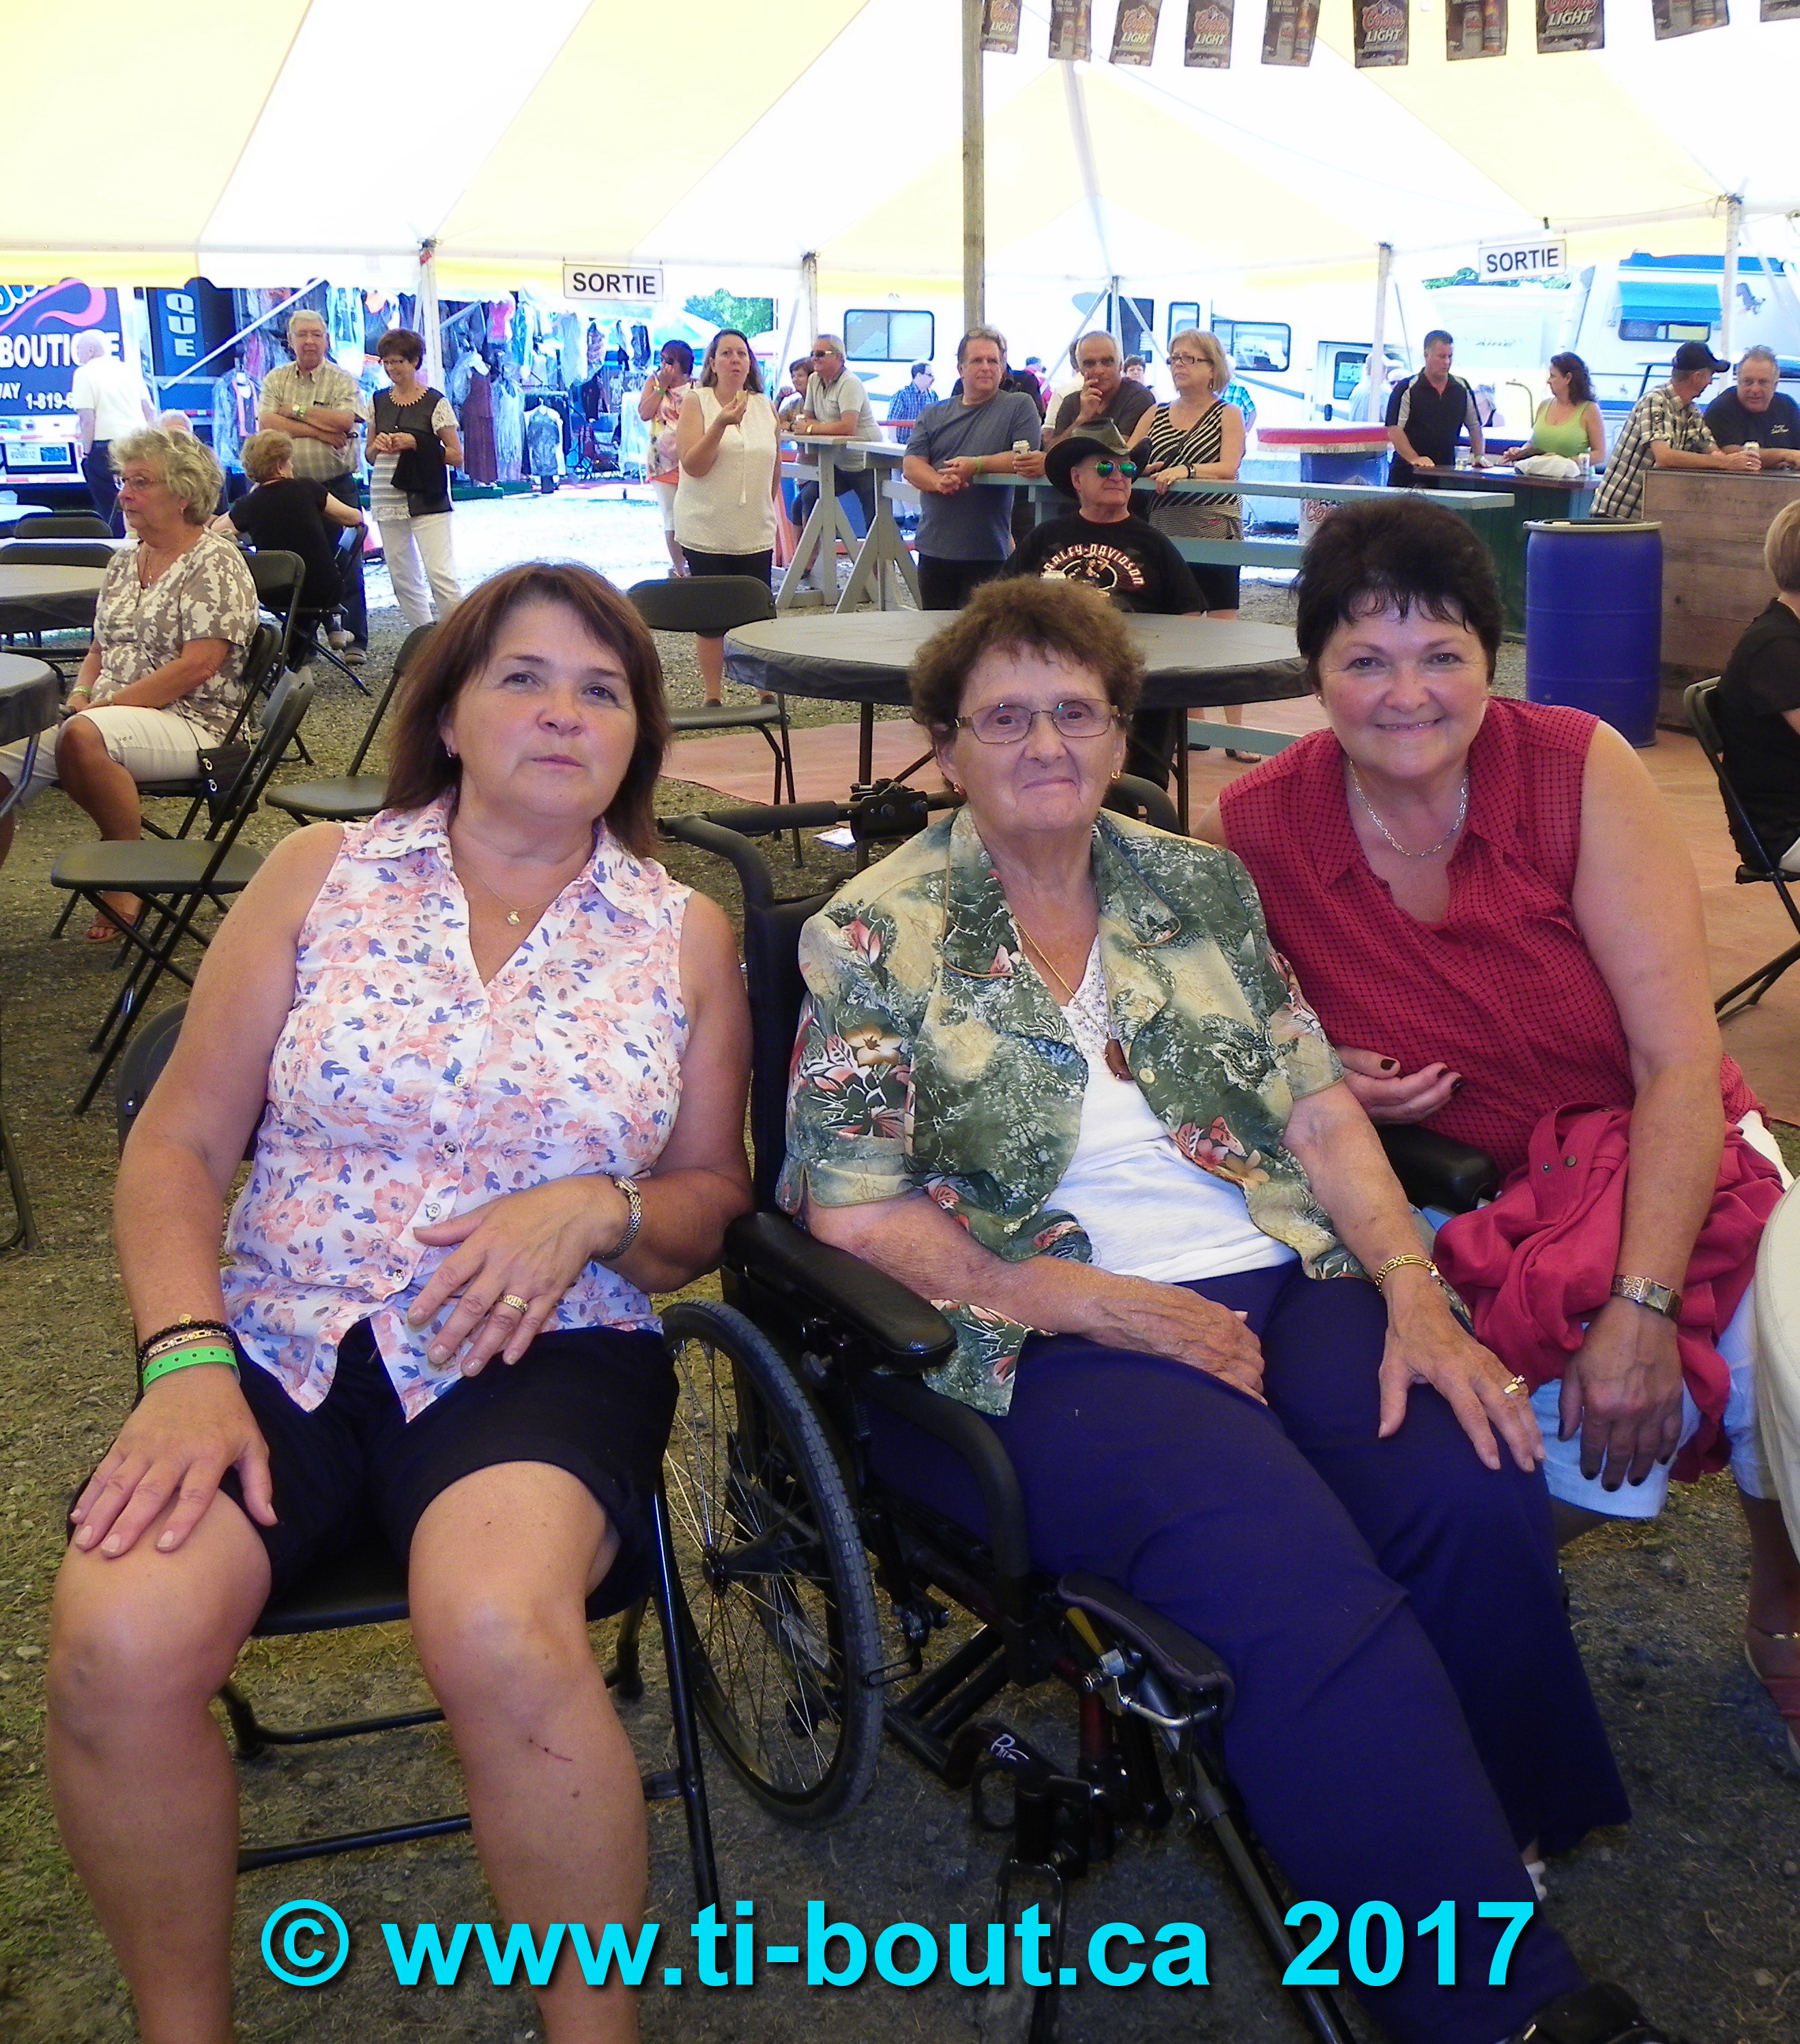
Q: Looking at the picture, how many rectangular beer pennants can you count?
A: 10